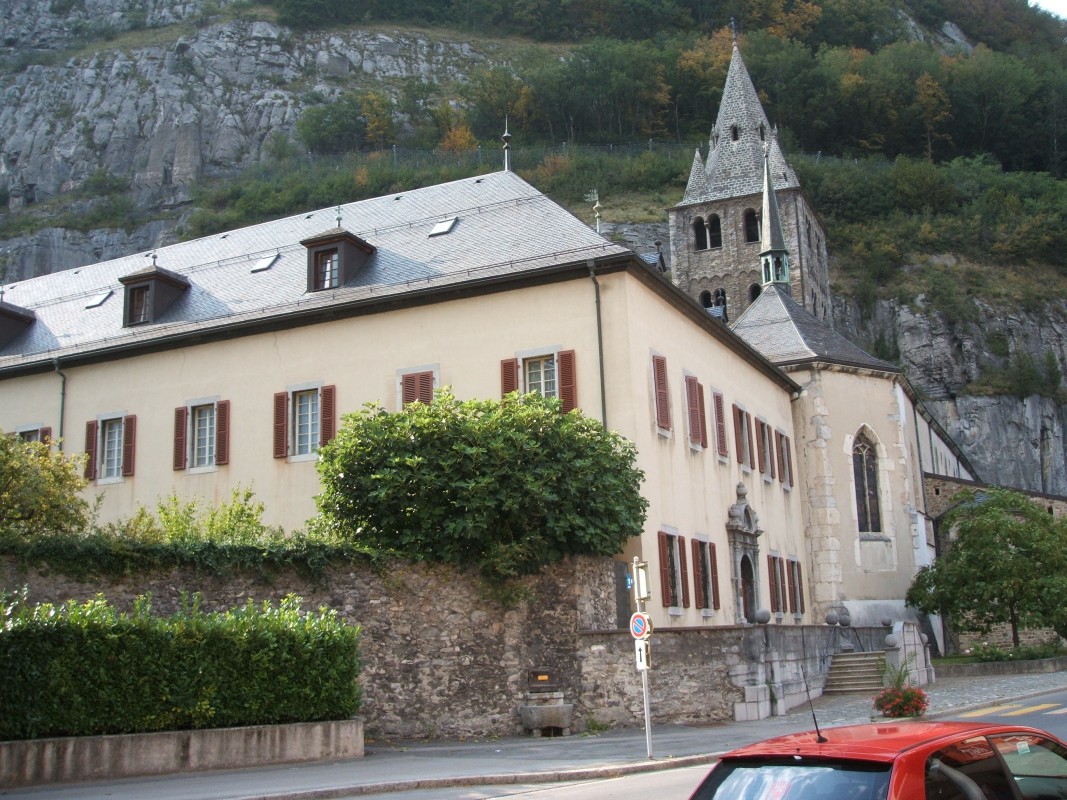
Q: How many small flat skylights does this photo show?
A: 3